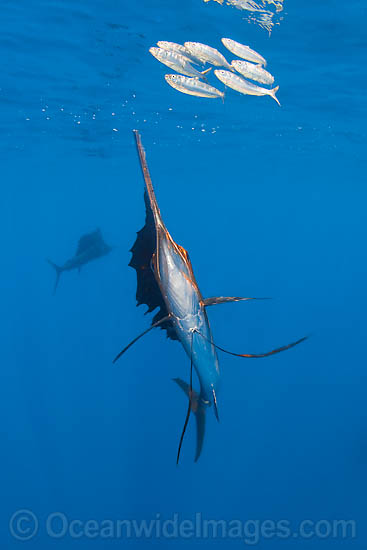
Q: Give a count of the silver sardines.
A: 7